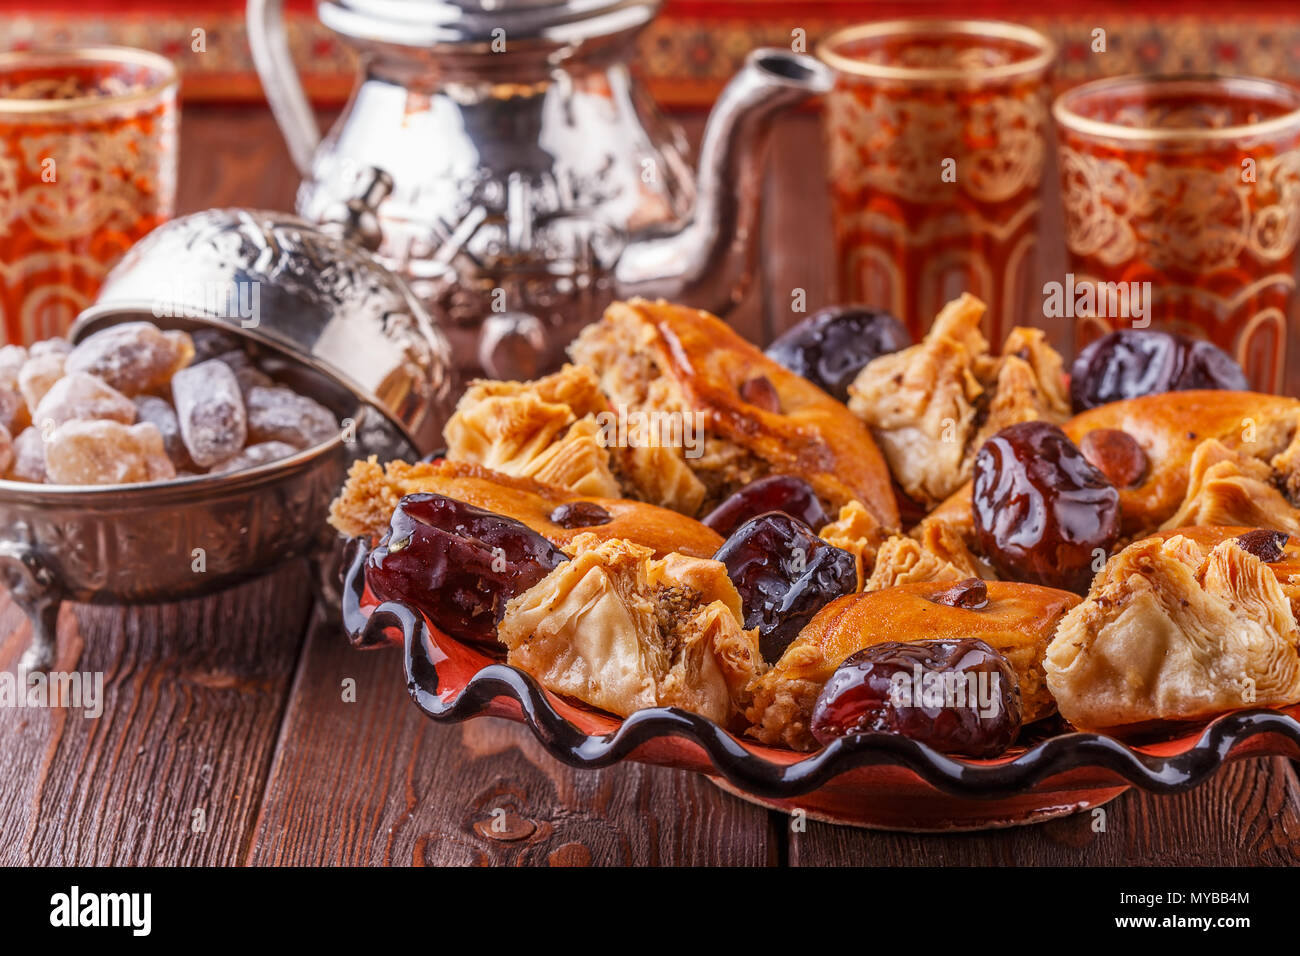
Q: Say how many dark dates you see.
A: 7